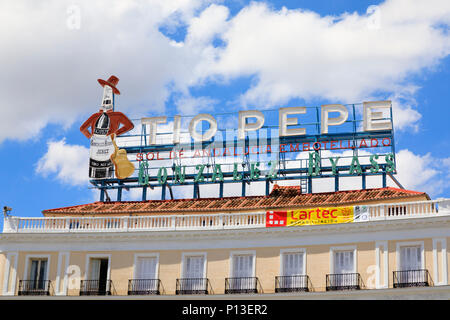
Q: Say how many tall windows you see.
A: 8